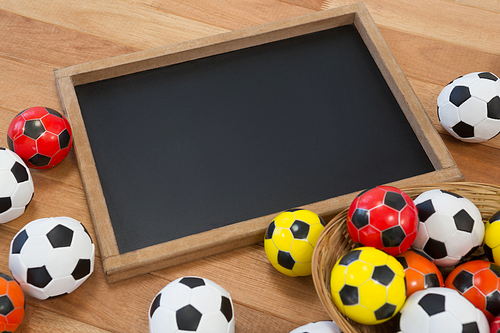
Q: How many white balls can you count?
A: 7